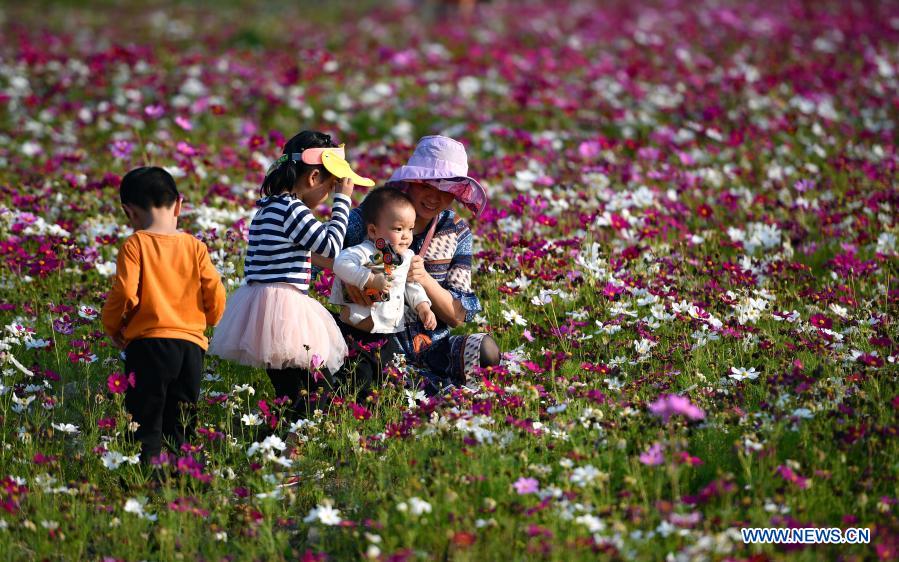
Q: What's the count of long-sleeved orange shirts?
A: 1